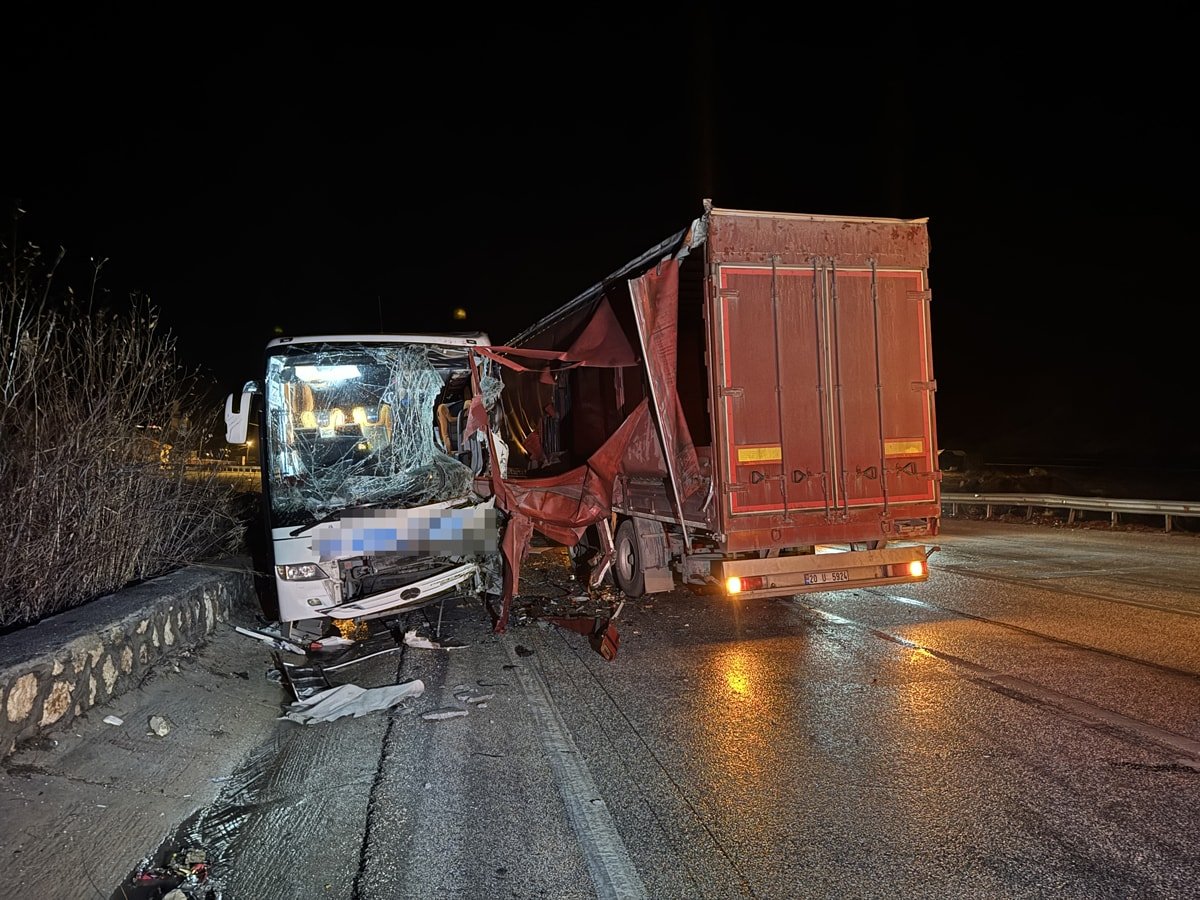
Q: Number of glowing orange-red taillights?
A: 2